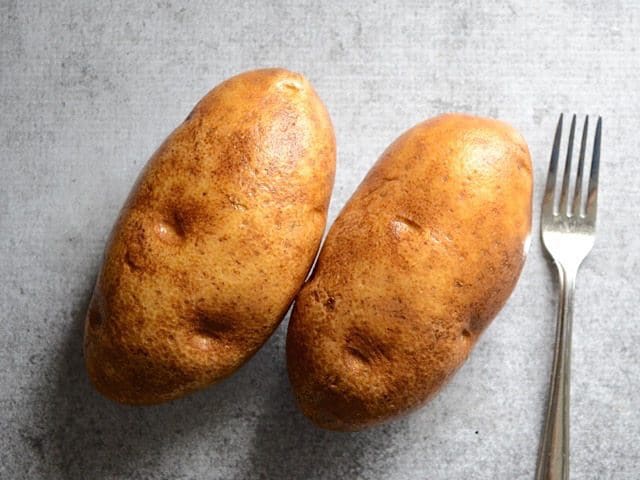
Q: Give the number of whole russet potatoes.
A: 2